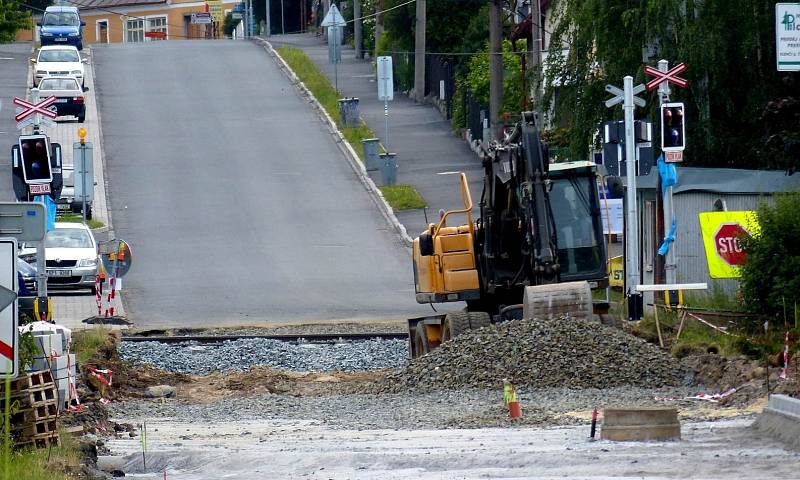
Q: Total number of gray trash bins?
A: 3